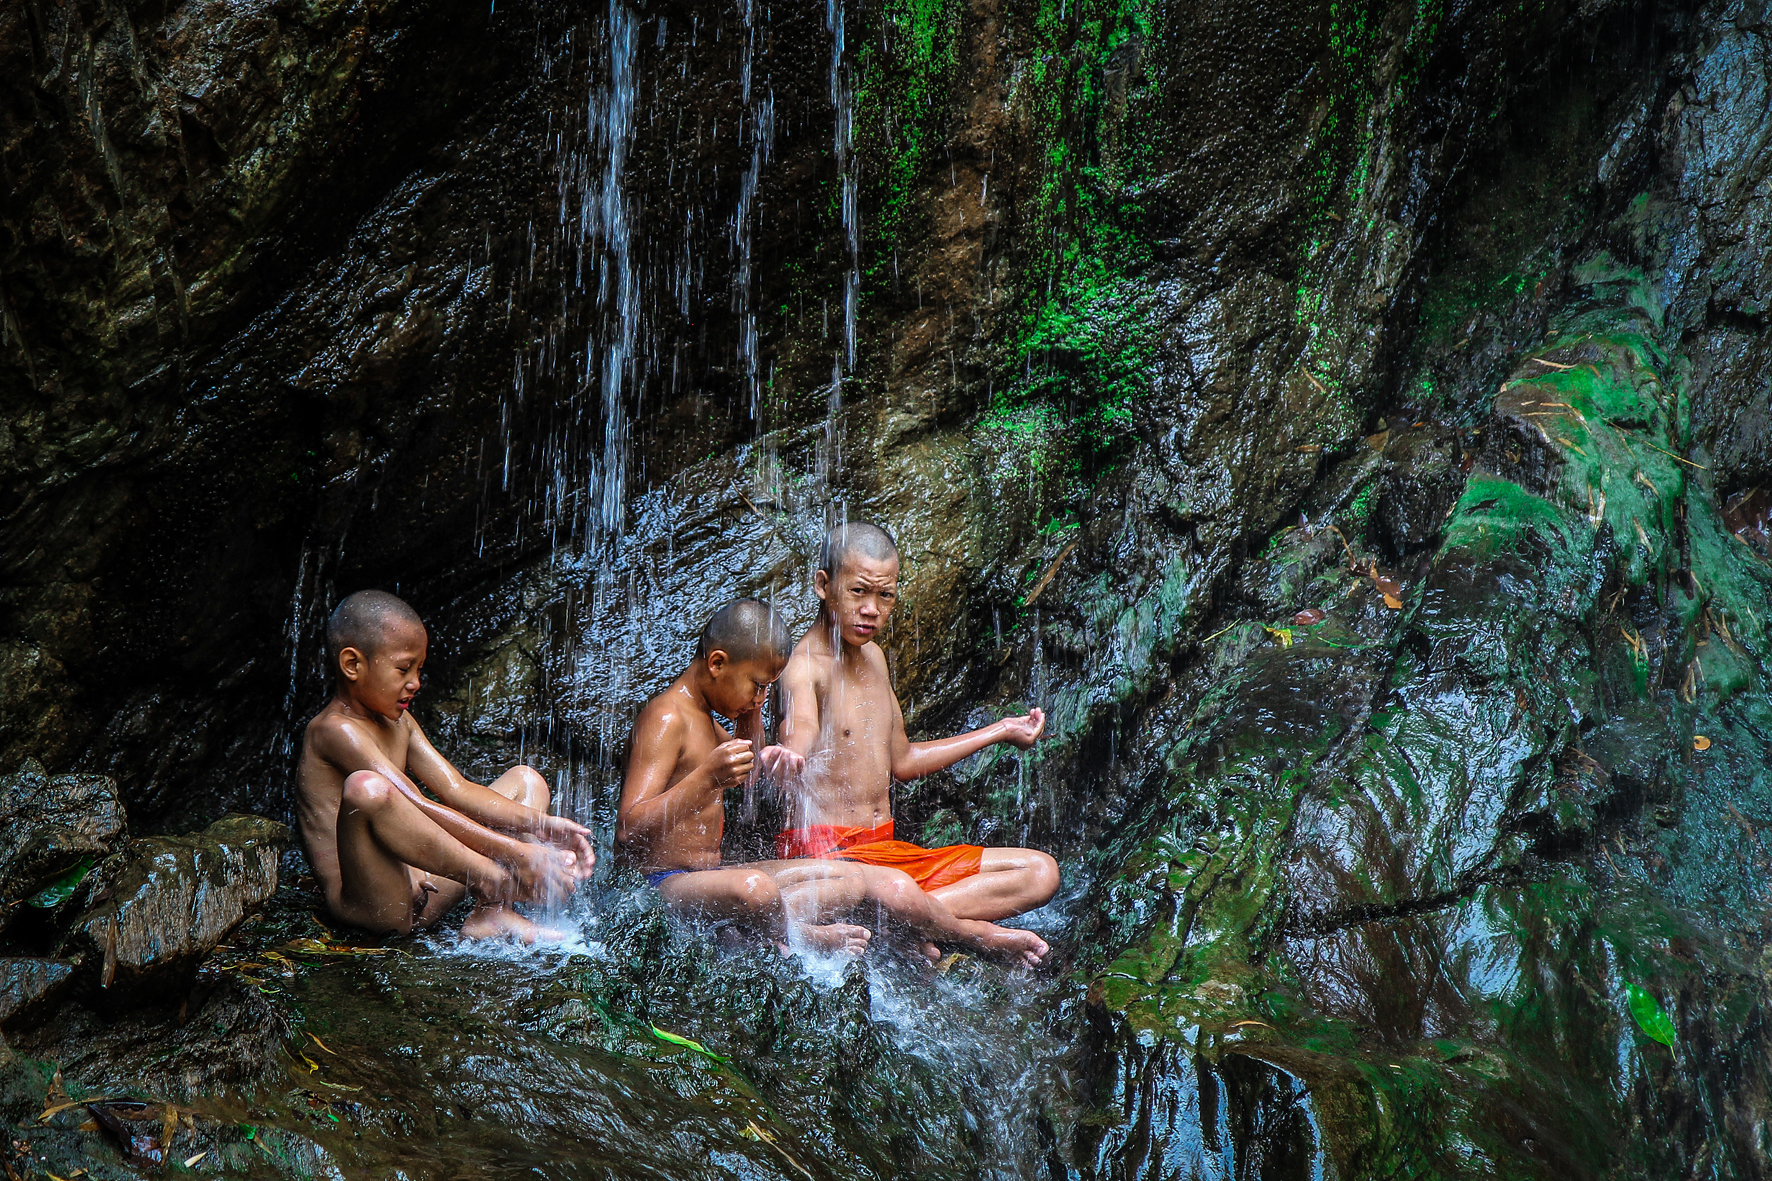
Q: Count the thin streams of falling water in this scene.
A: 3